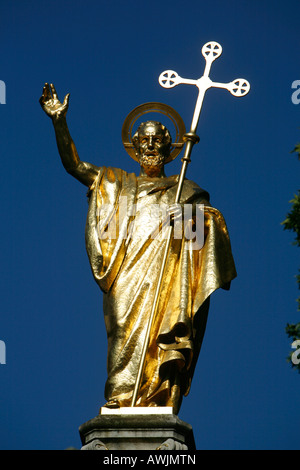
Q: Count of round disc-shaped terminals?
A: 3